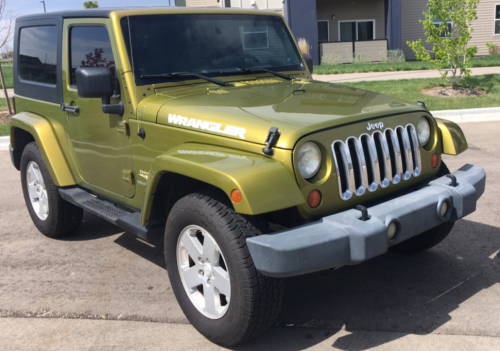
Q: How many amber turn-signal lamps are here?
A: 3